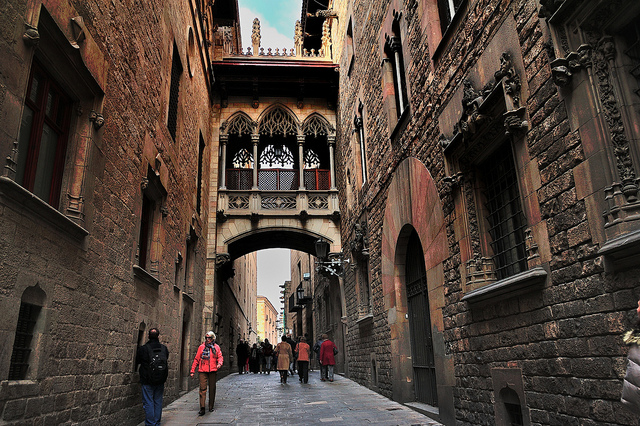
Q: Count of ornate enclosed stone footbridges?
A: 1